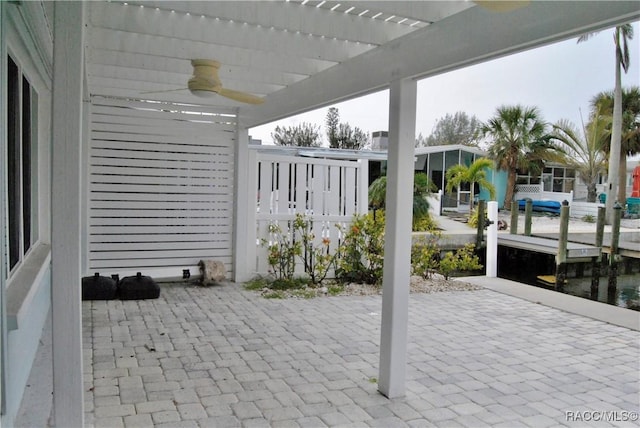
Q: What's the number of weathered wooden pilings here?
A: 6